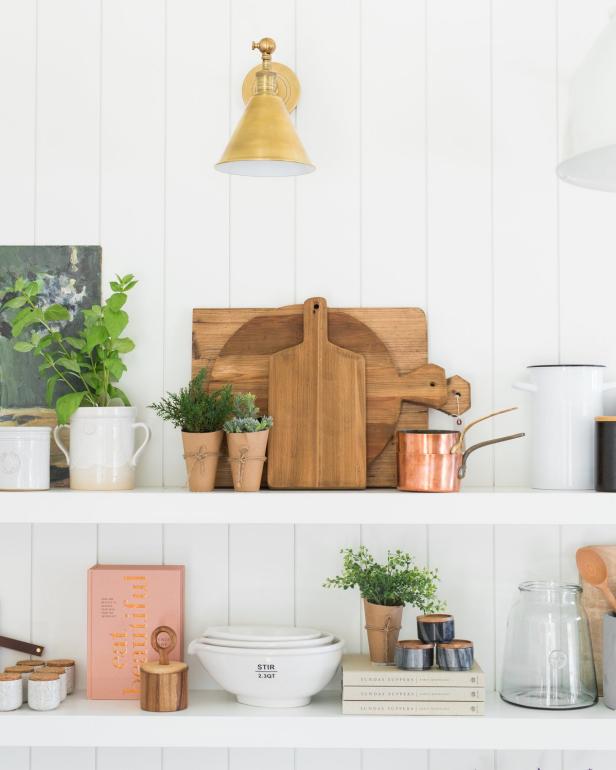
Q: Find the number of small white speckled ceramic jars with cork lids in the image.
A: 6